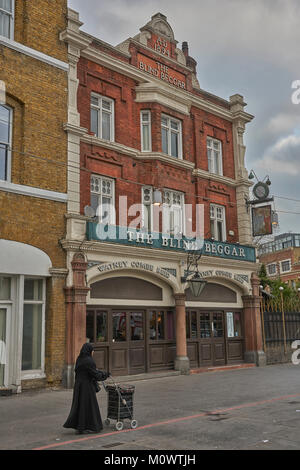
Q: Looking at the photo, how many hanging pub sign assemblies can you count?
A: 1